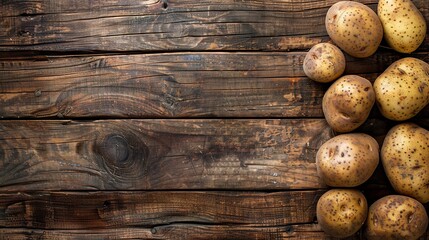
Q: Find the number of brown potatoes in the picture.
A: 9